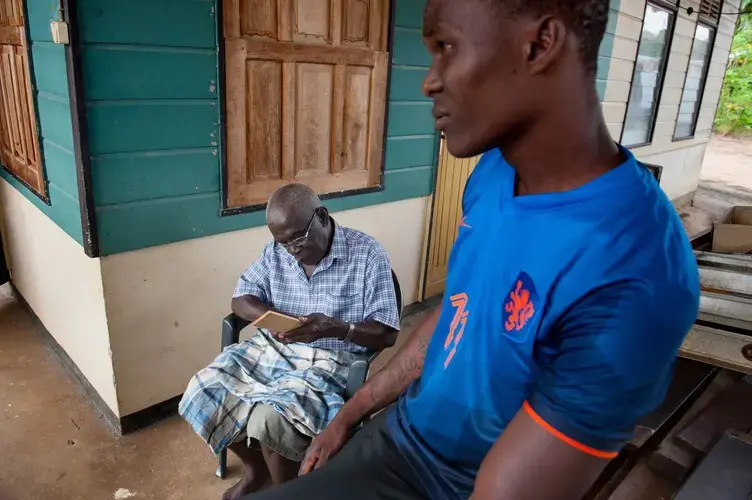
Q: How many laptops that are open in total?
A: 0